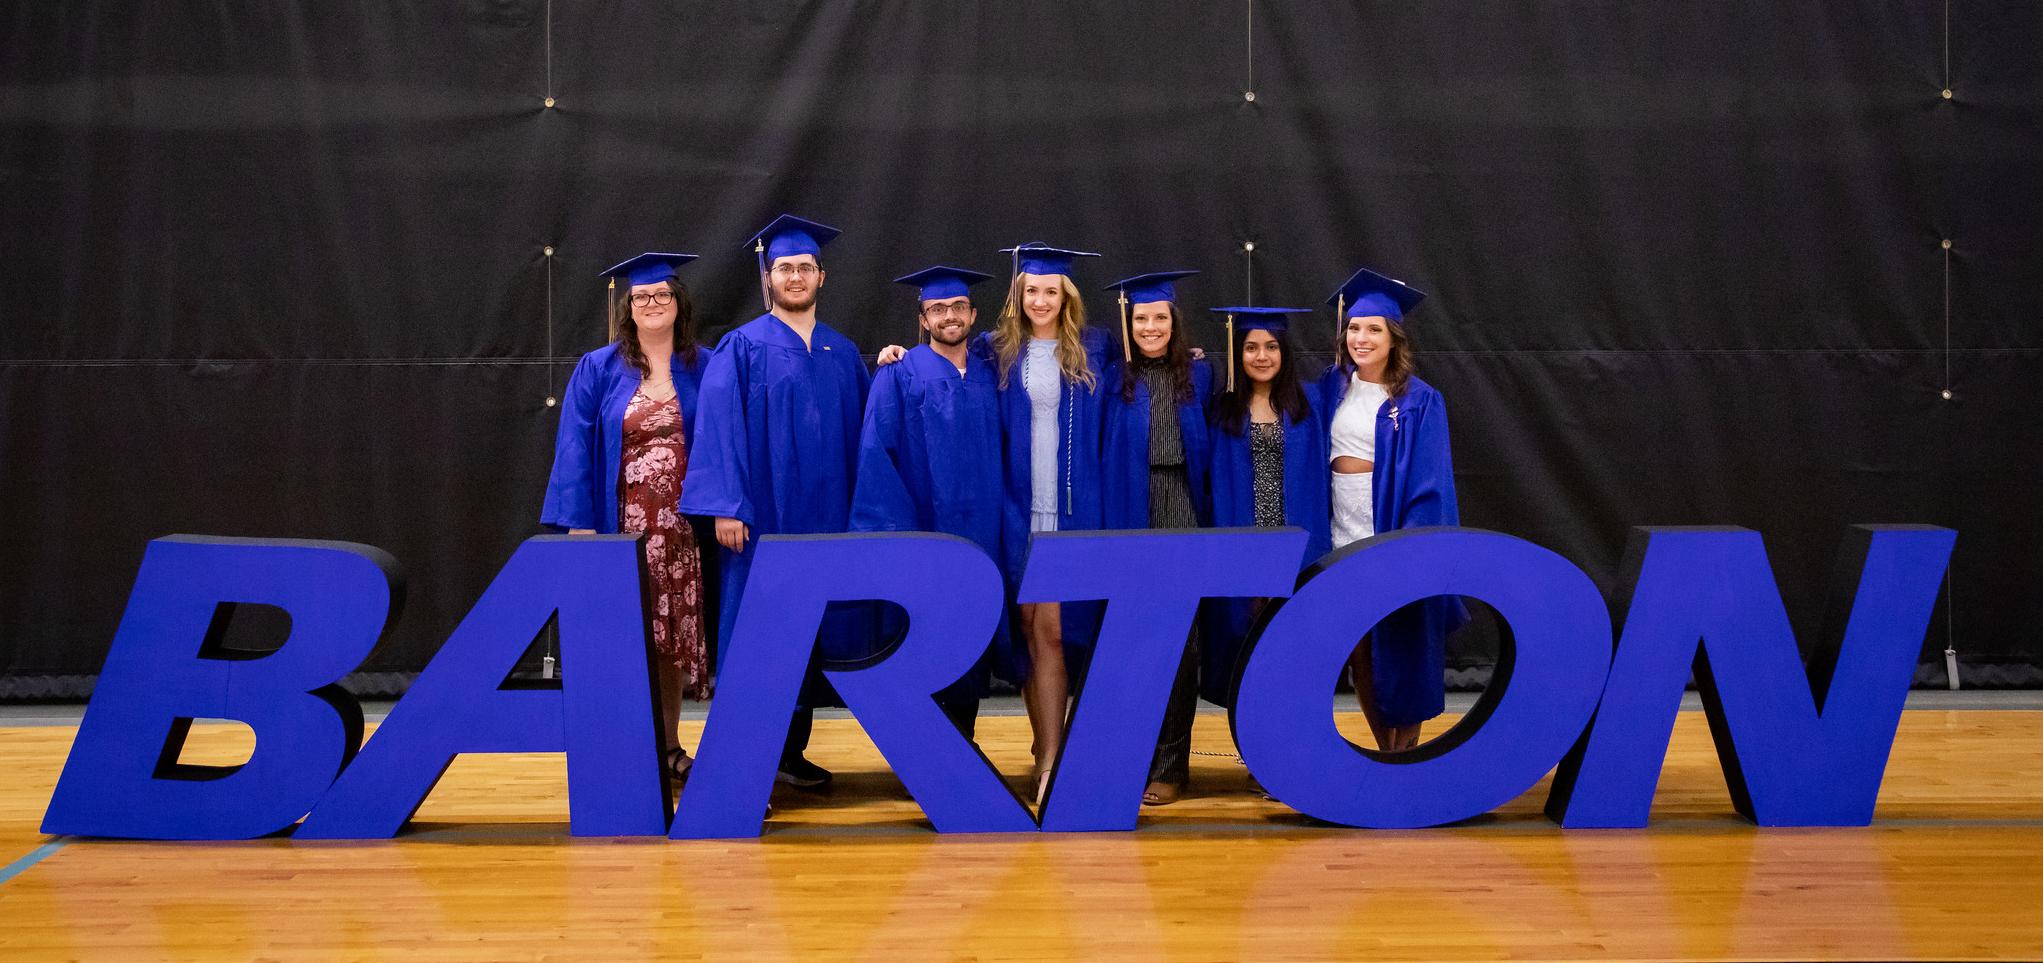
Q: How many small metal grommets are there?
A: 8